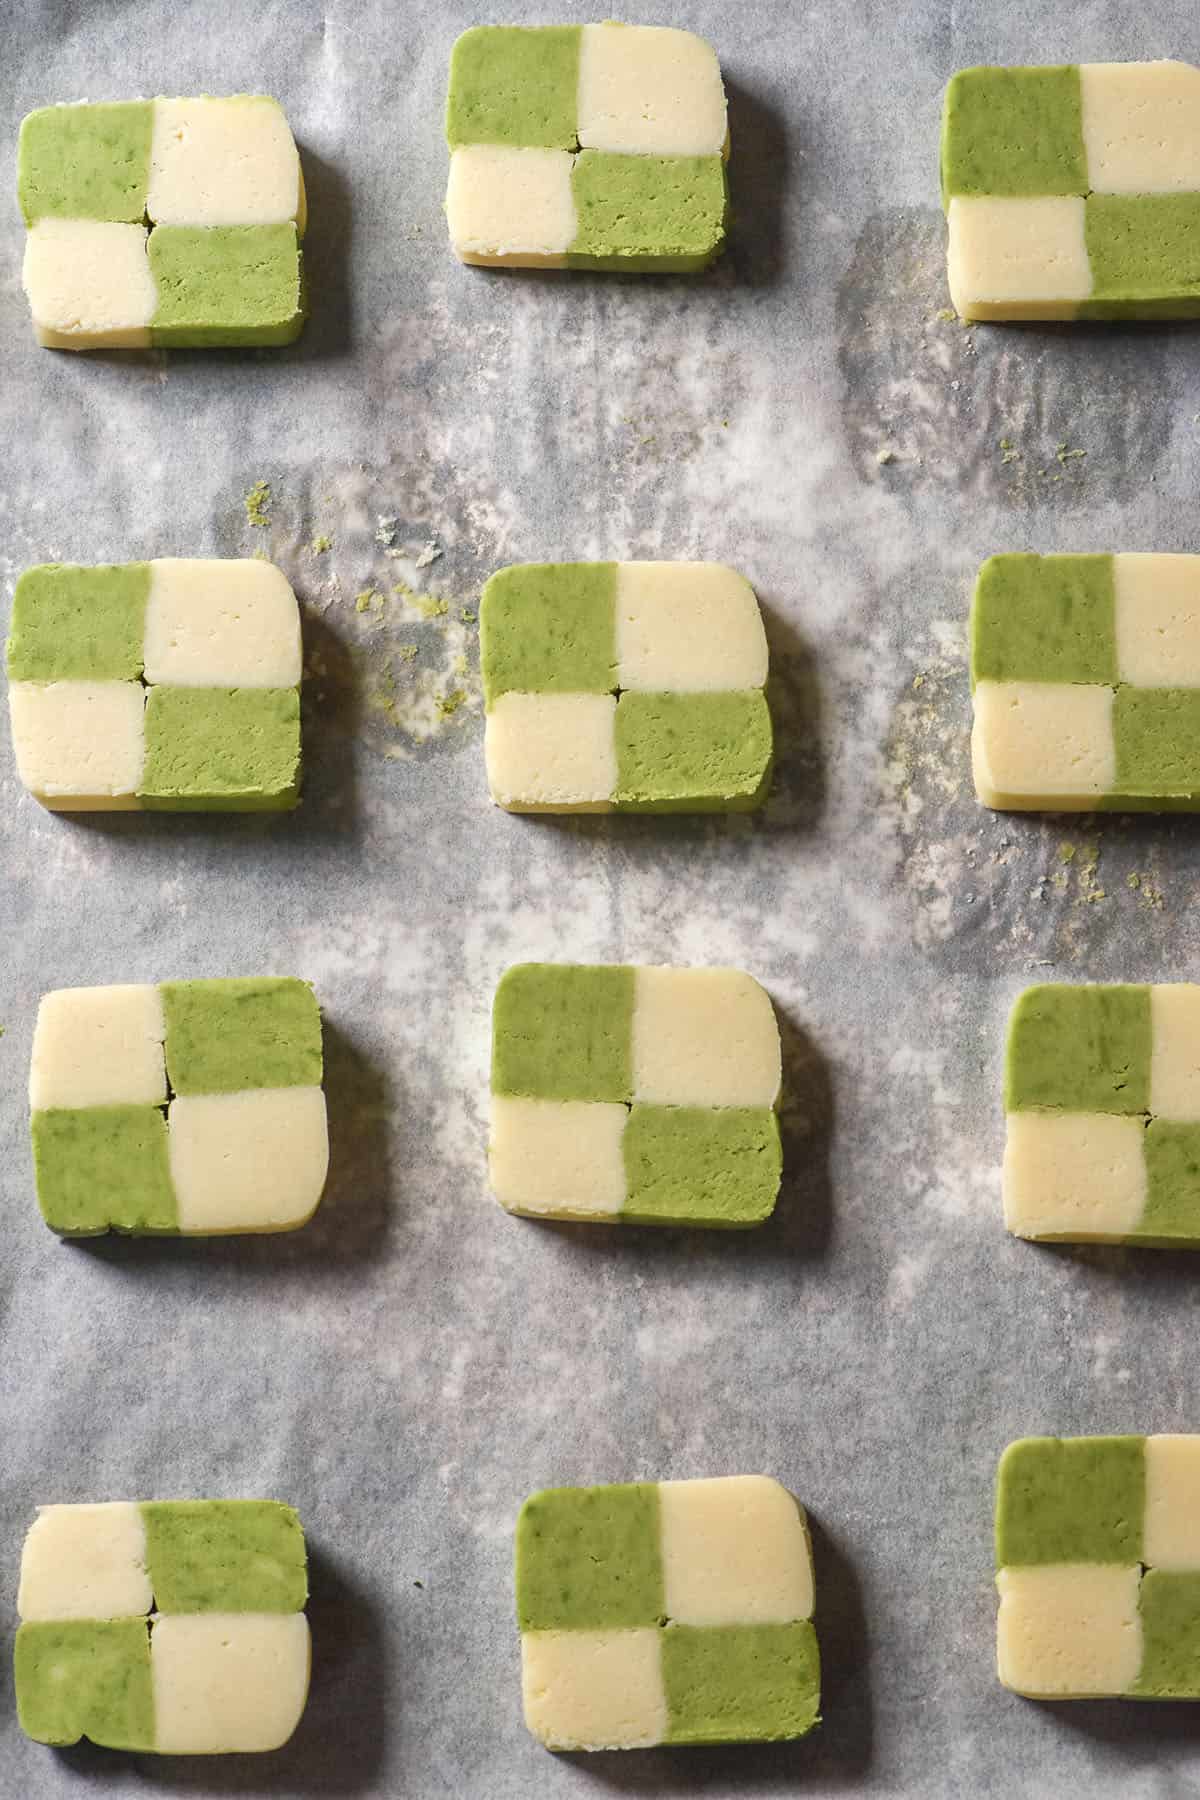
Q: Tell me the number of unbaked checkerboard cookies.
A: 12